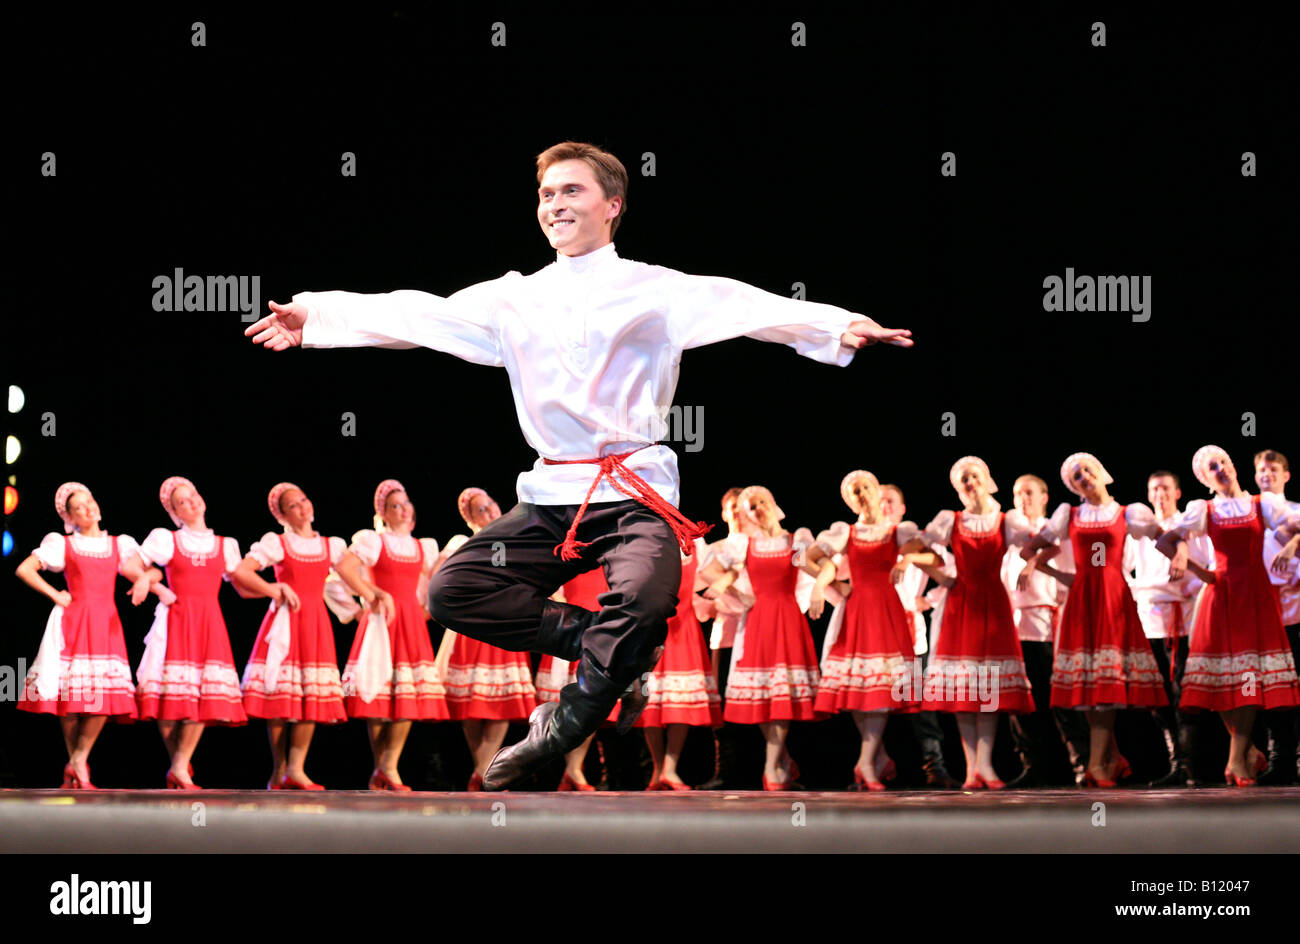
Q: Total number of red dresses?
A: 12